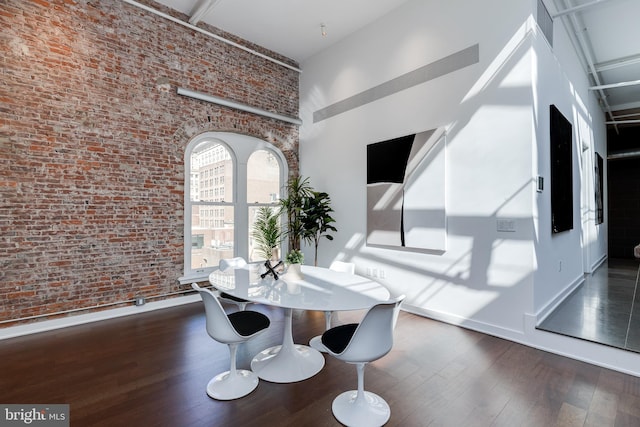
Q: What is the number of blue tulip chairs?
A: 0